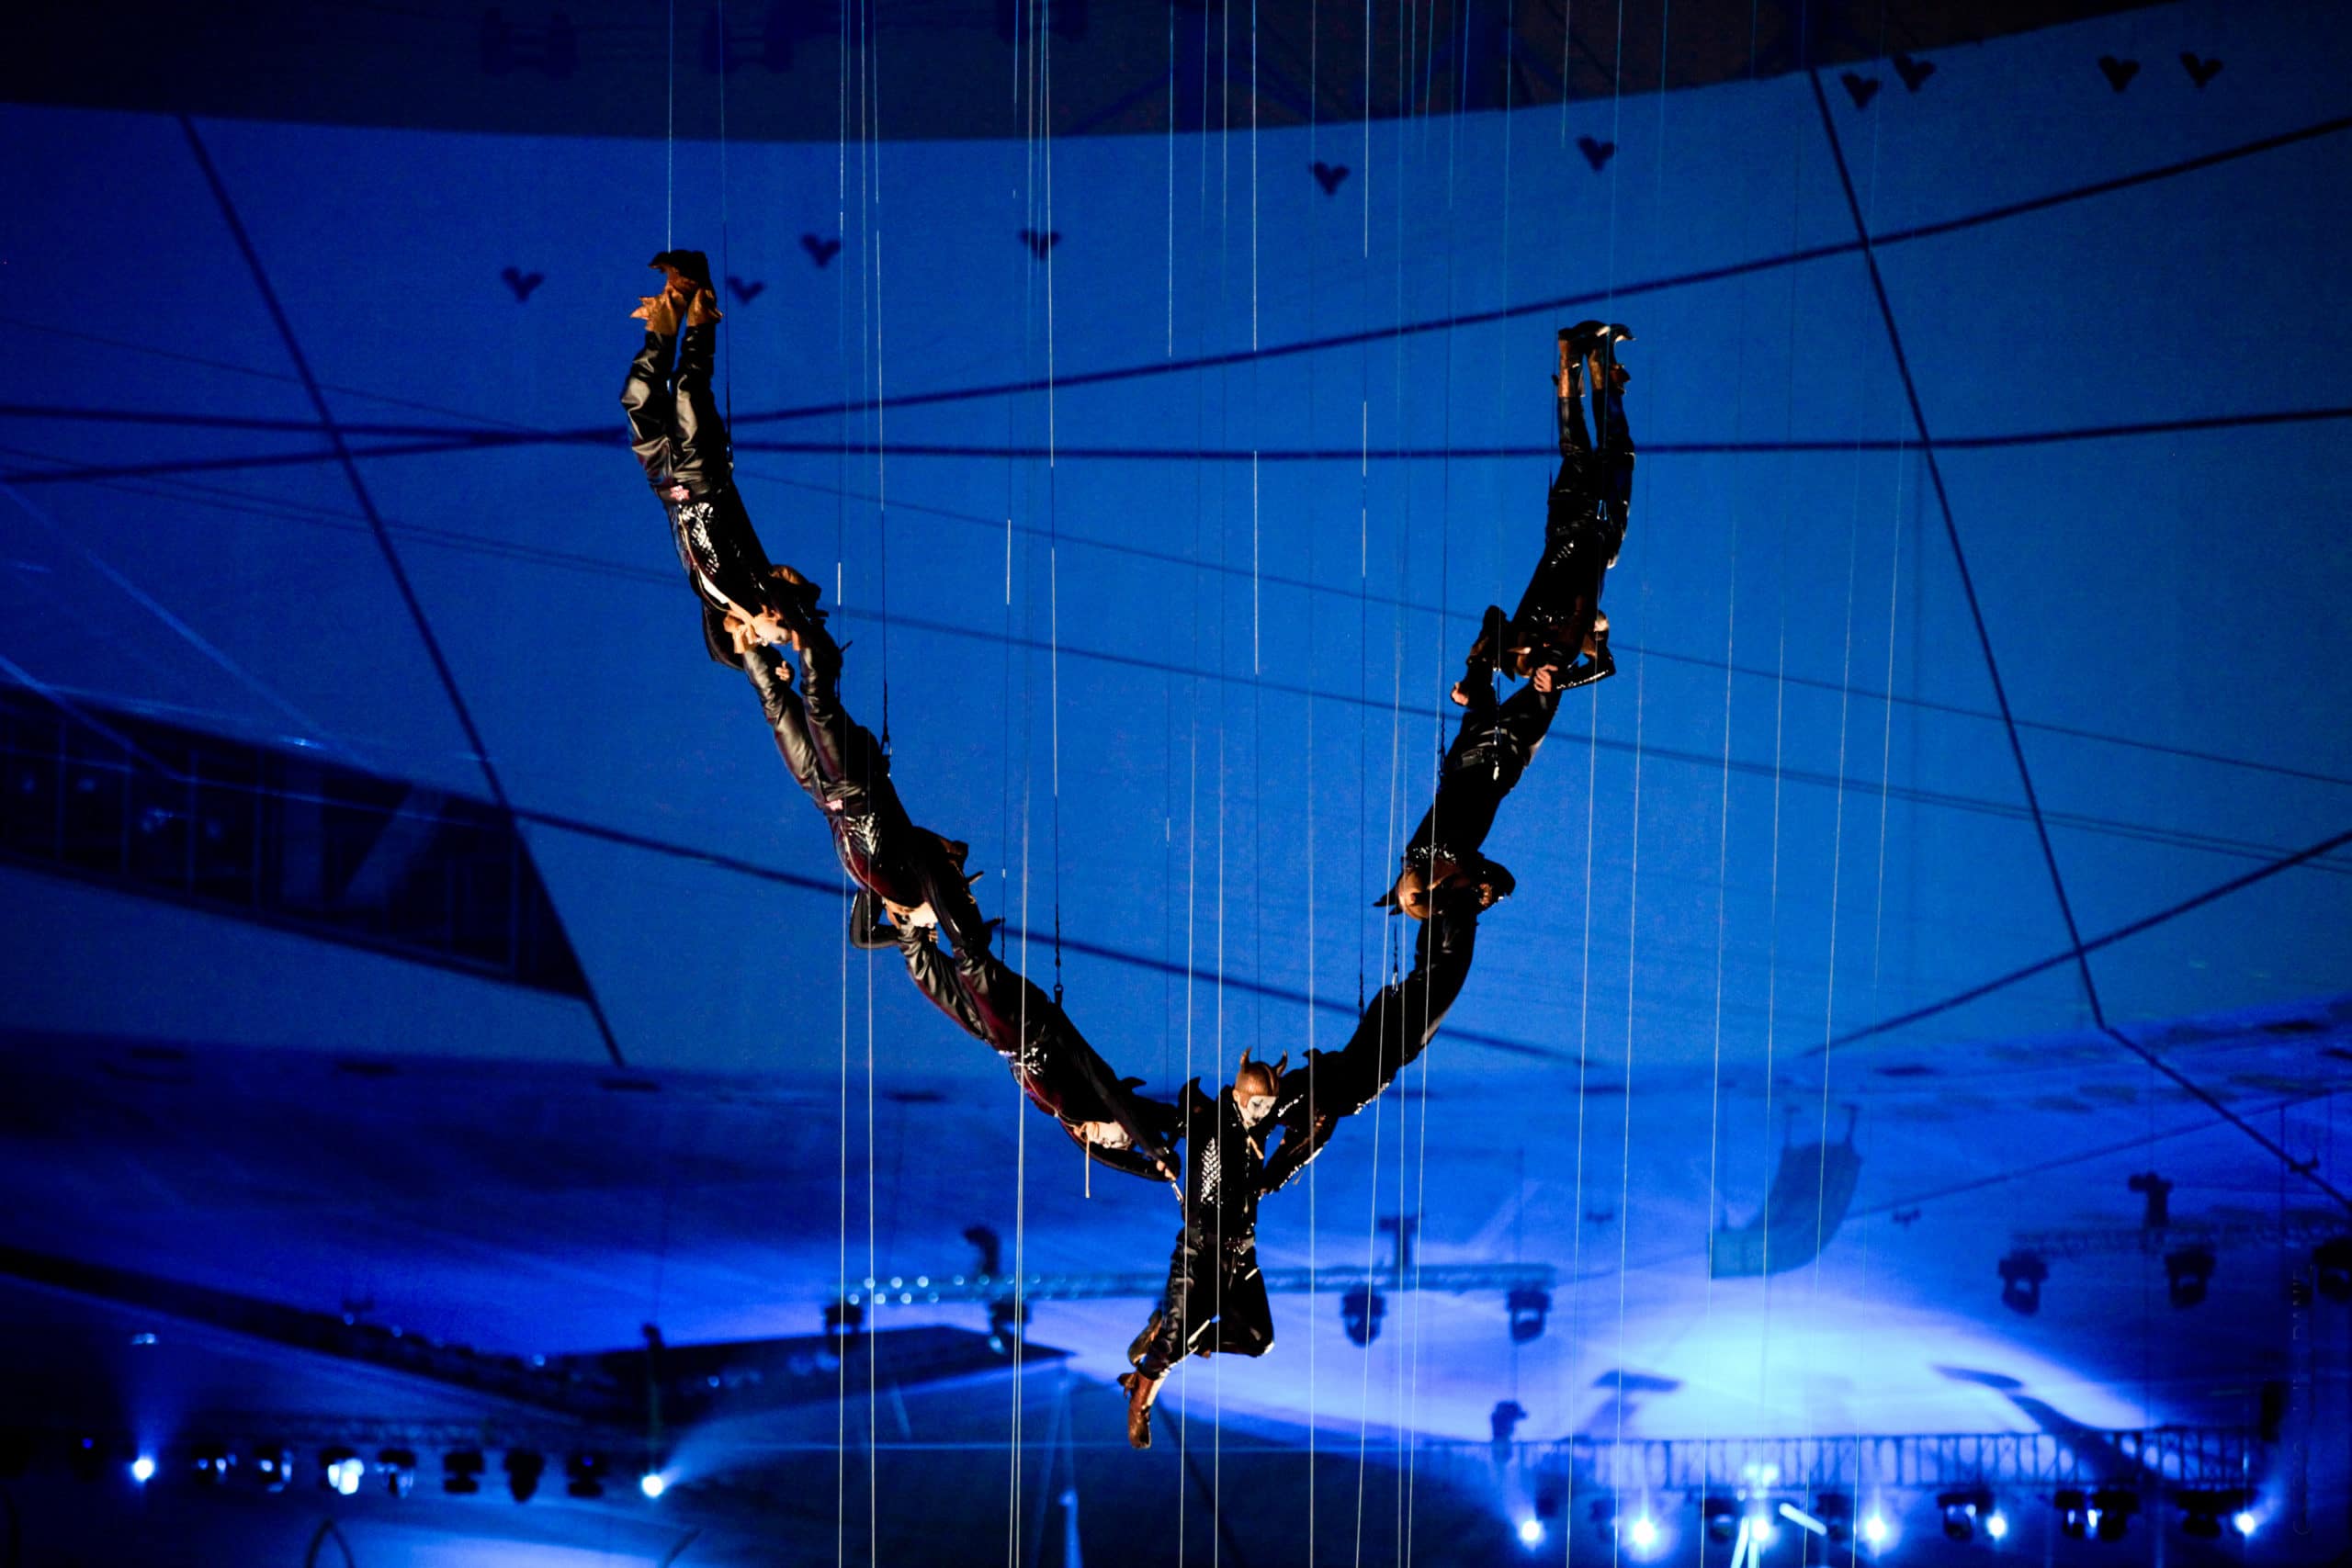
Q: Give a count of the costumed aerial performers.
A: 7